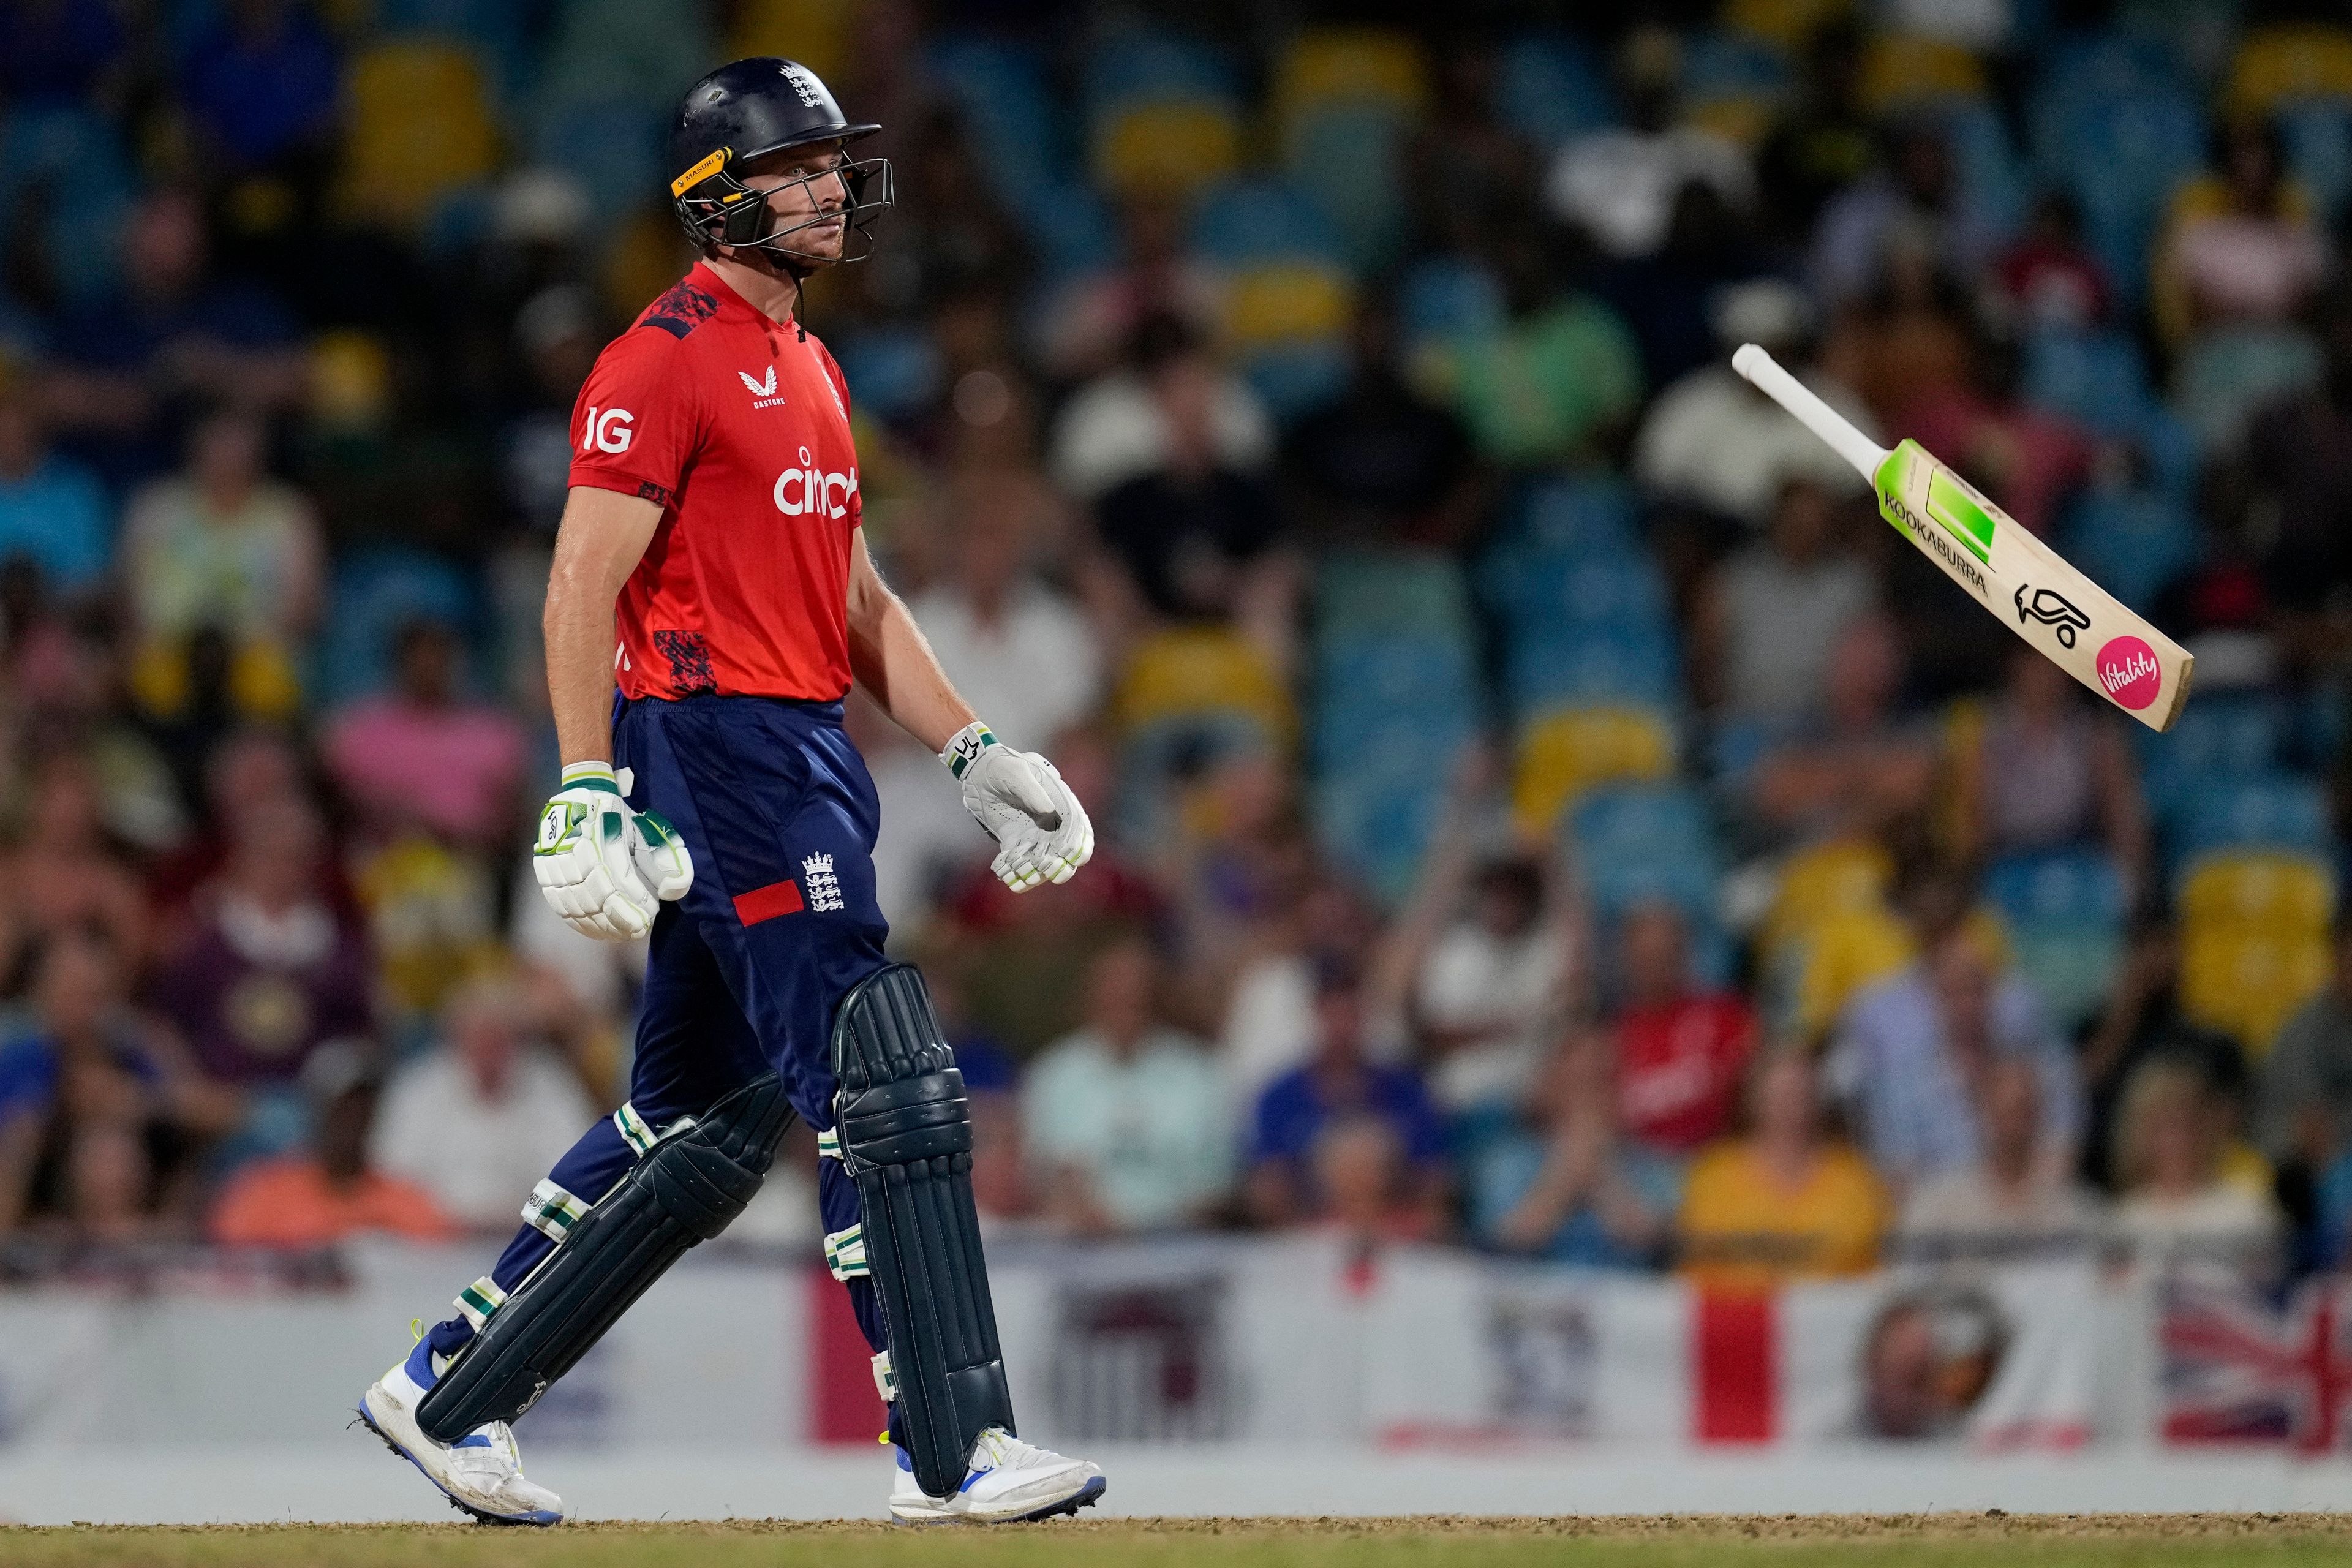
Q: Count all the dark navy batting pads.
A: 2